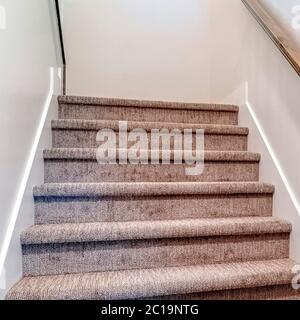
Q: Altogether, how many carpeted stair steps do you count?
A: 6